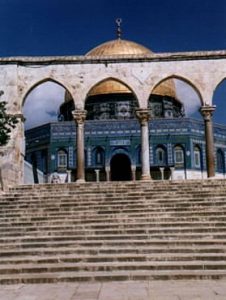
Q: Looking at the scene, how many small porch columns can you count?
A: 6